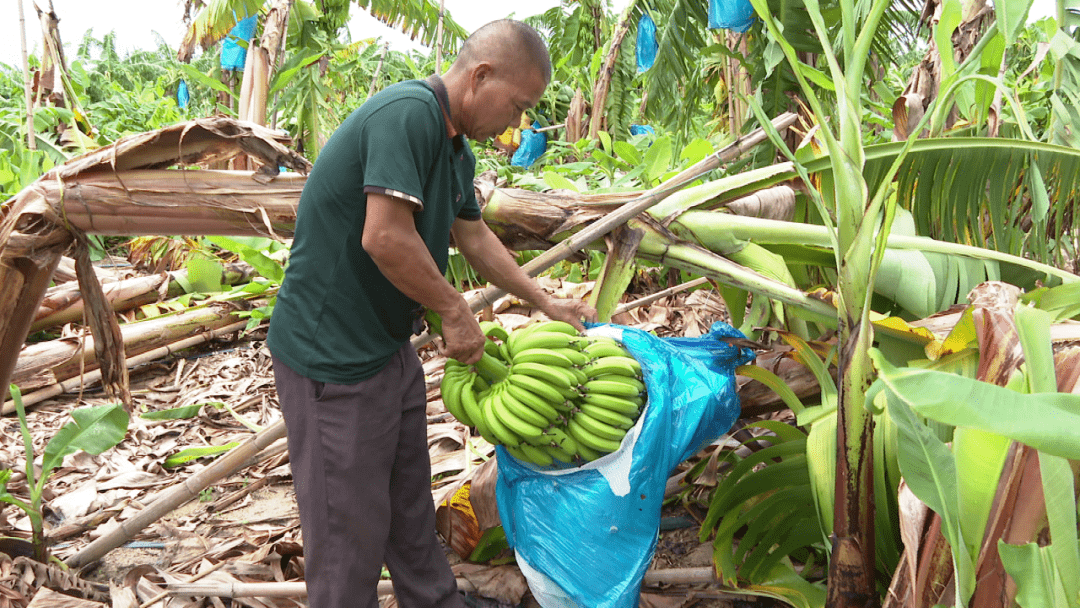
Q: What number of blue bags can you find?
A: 7